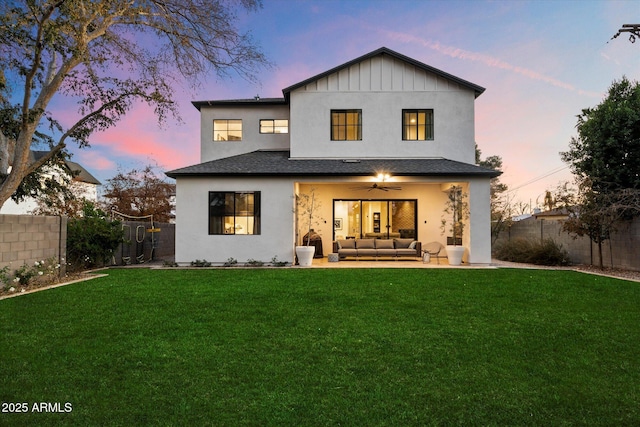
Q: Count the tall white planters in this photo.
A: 2